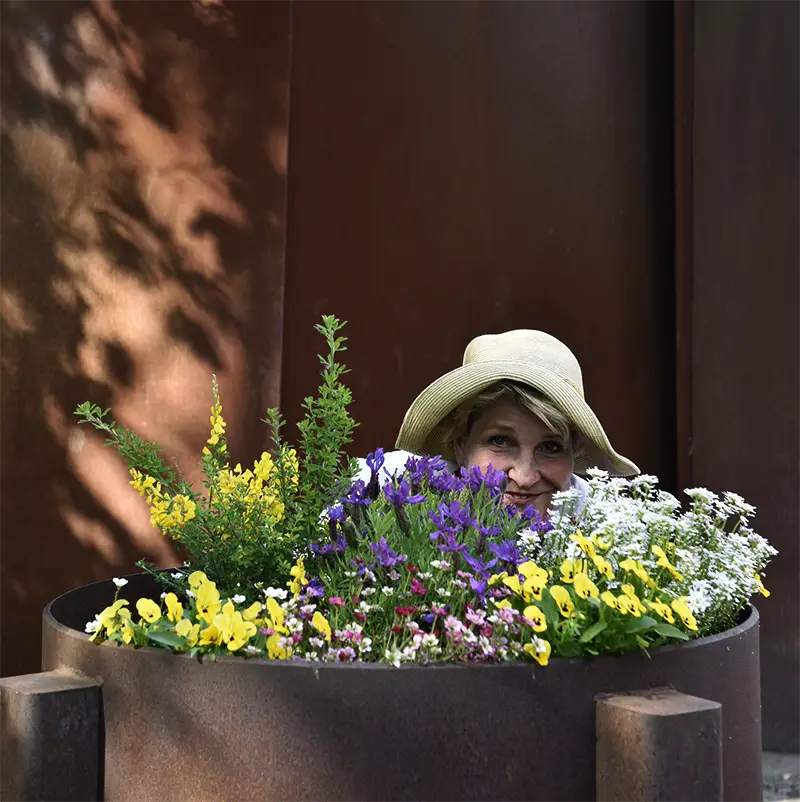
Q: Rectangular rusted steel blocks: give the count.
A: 2